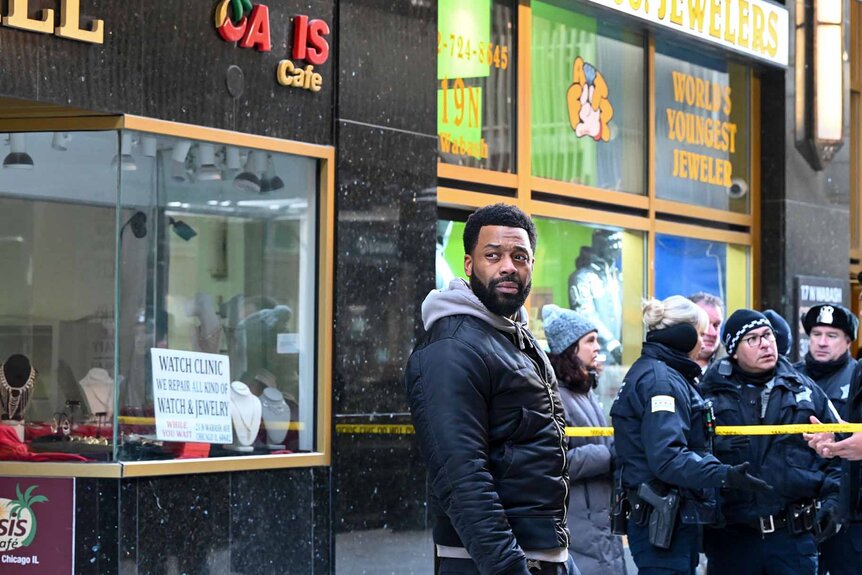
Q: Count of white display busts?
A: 3